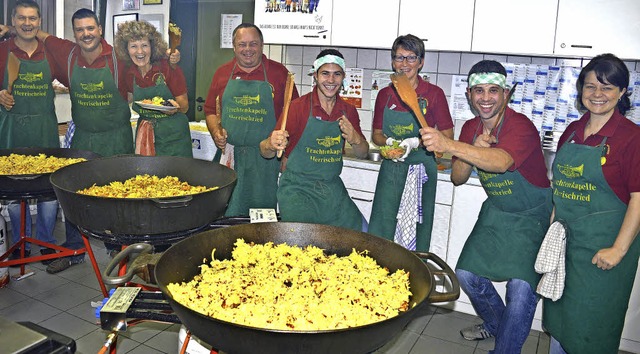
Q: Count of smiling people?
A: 8